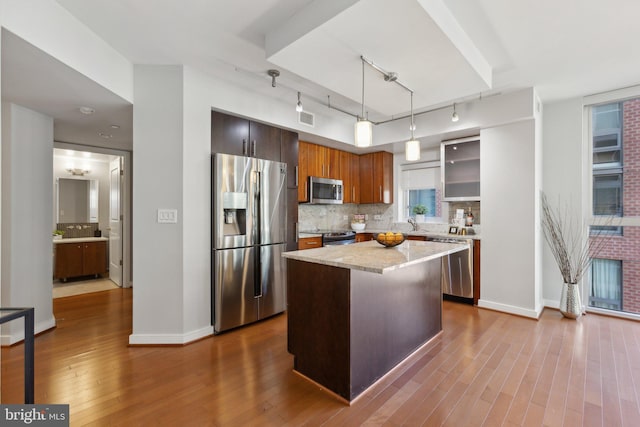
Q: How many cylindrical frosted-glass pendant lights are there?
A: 2